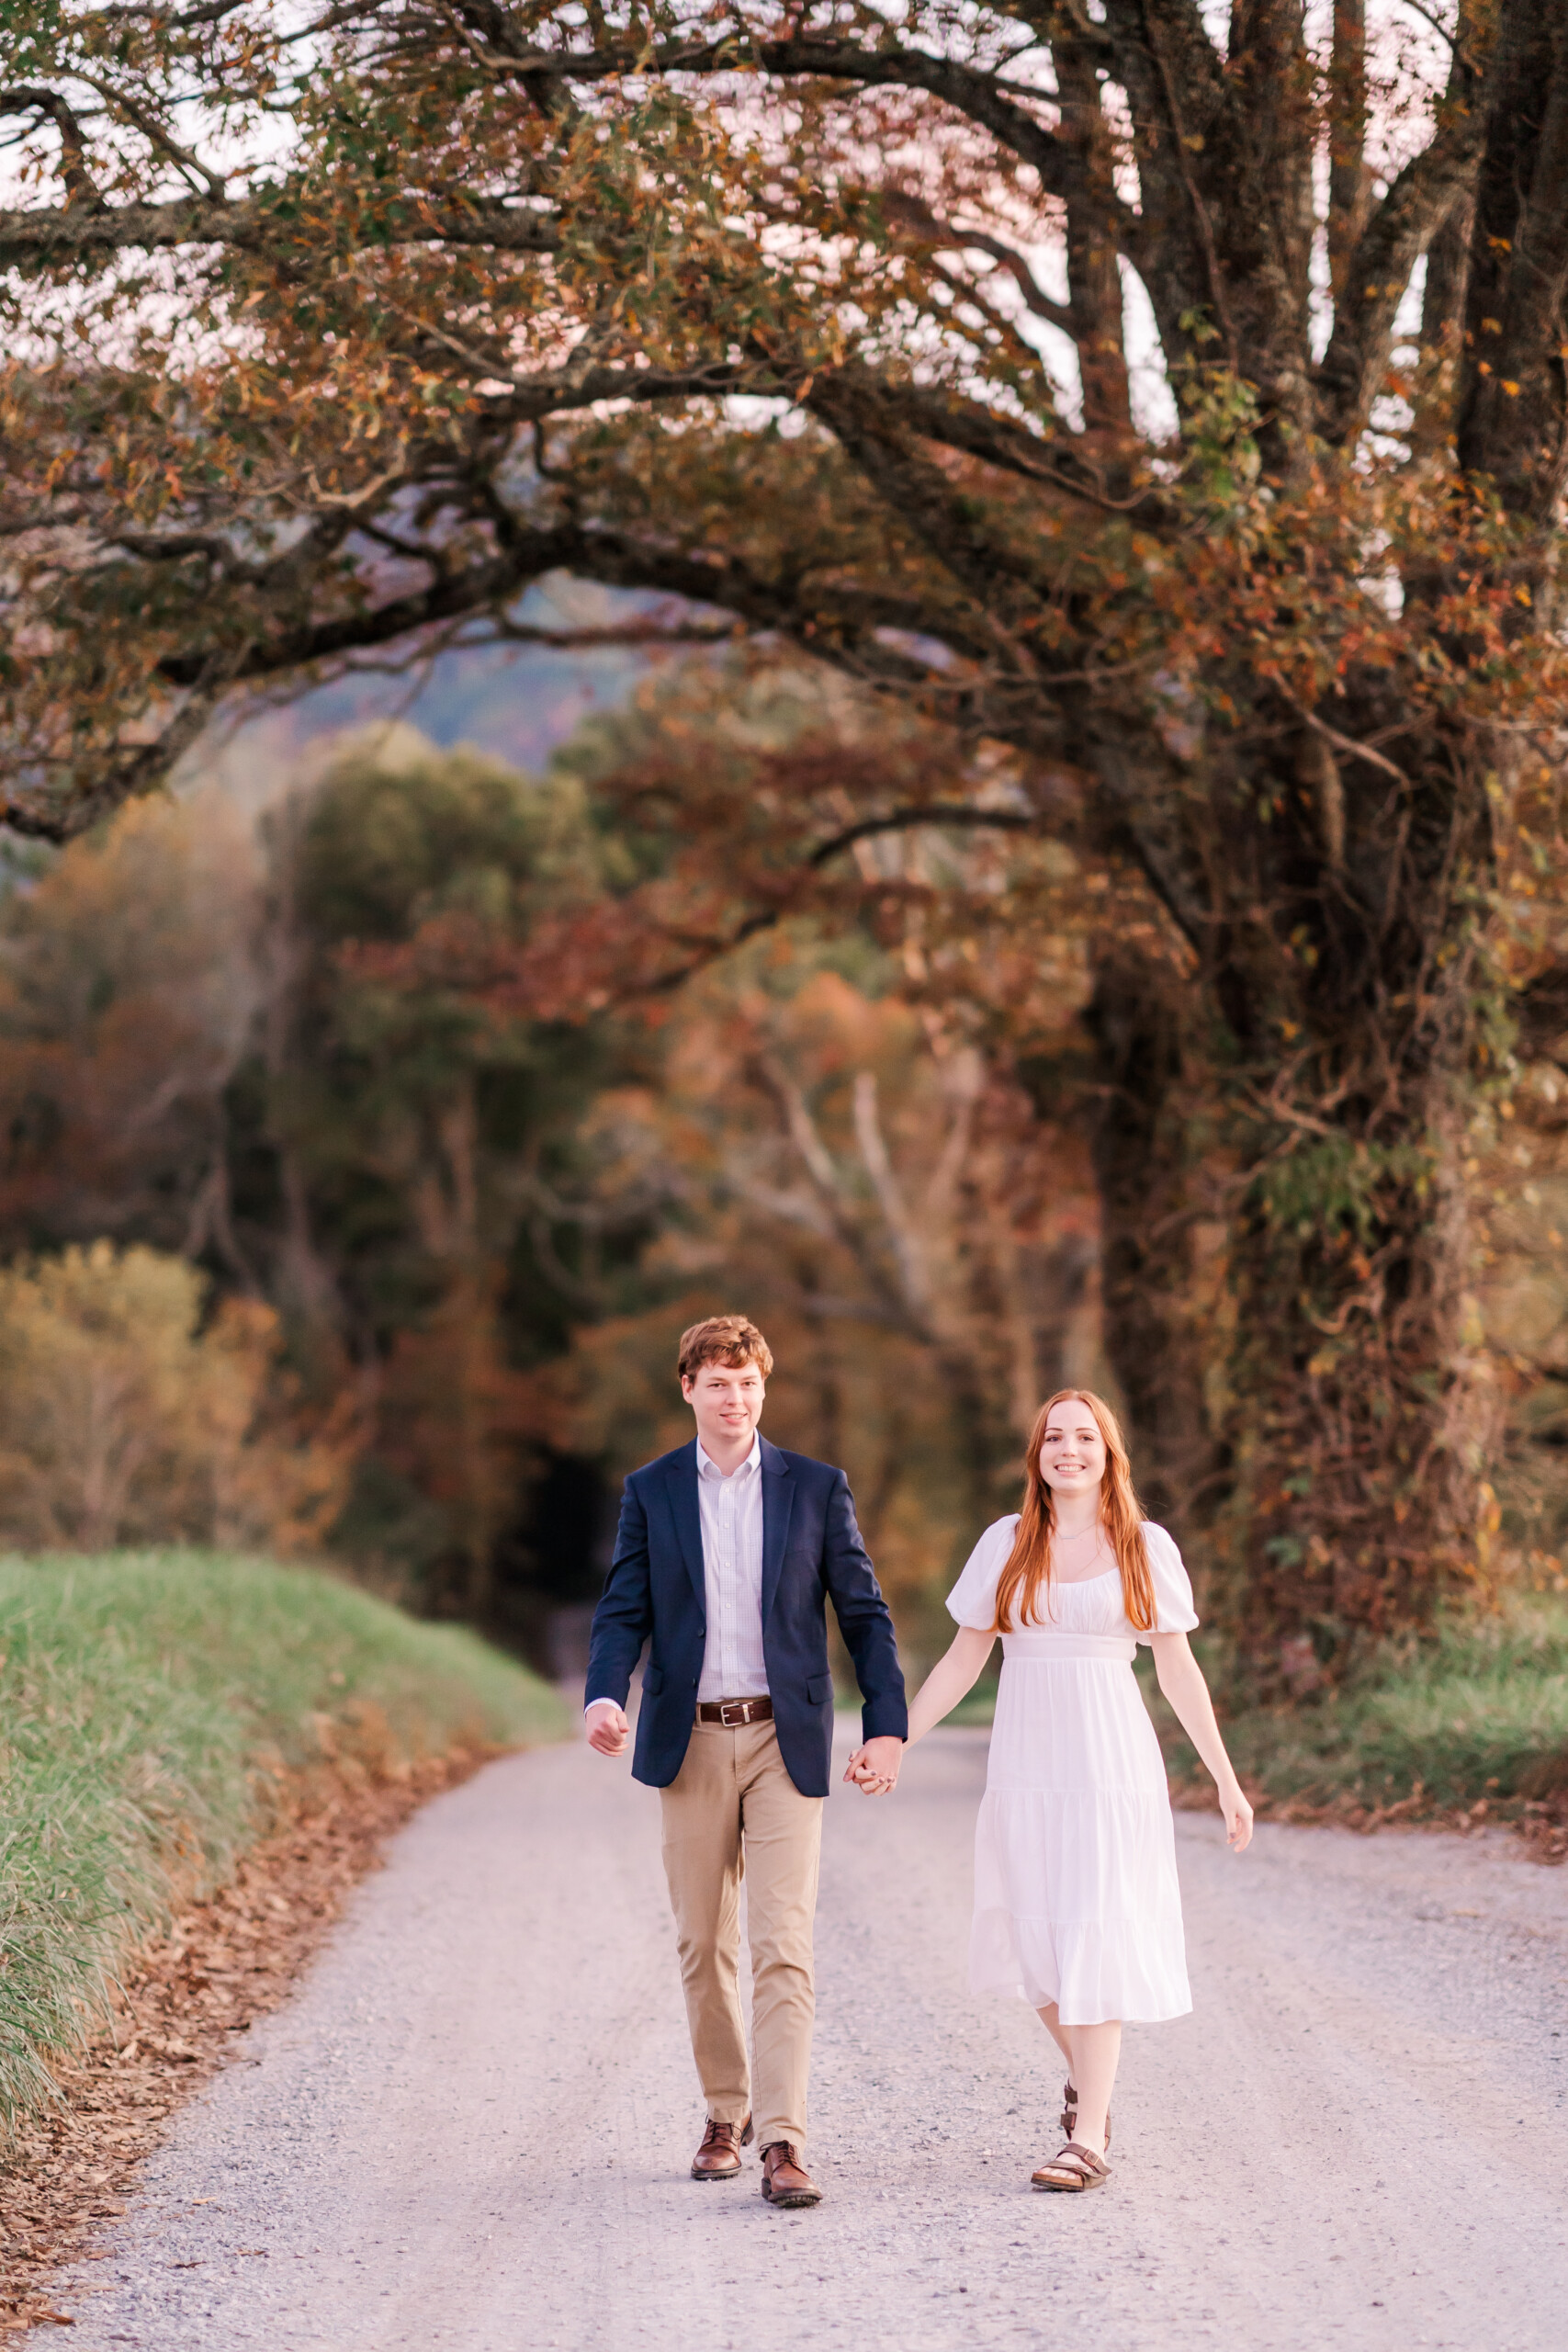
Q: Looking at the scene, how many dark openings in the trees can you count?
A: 1